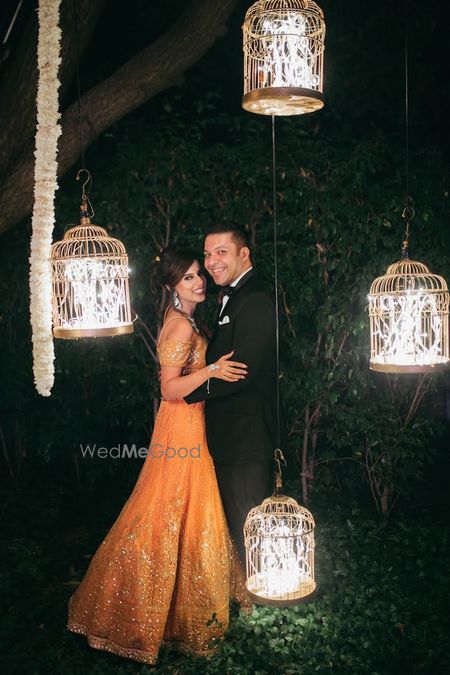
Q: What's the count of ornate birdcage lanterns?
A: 4